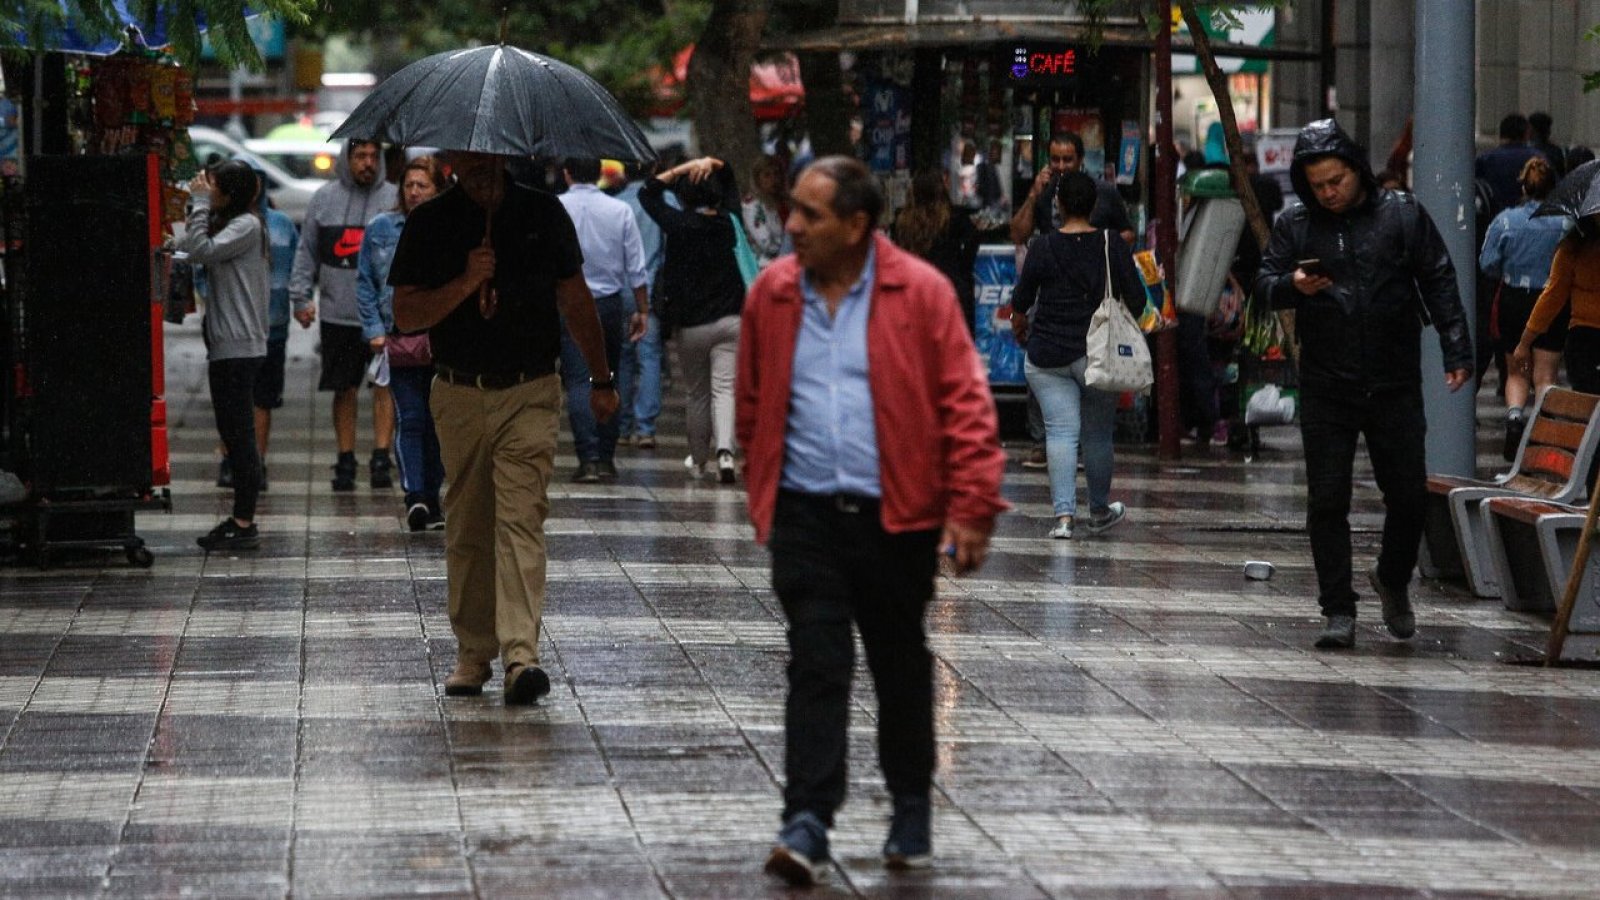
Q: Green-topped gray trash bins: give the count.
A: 1